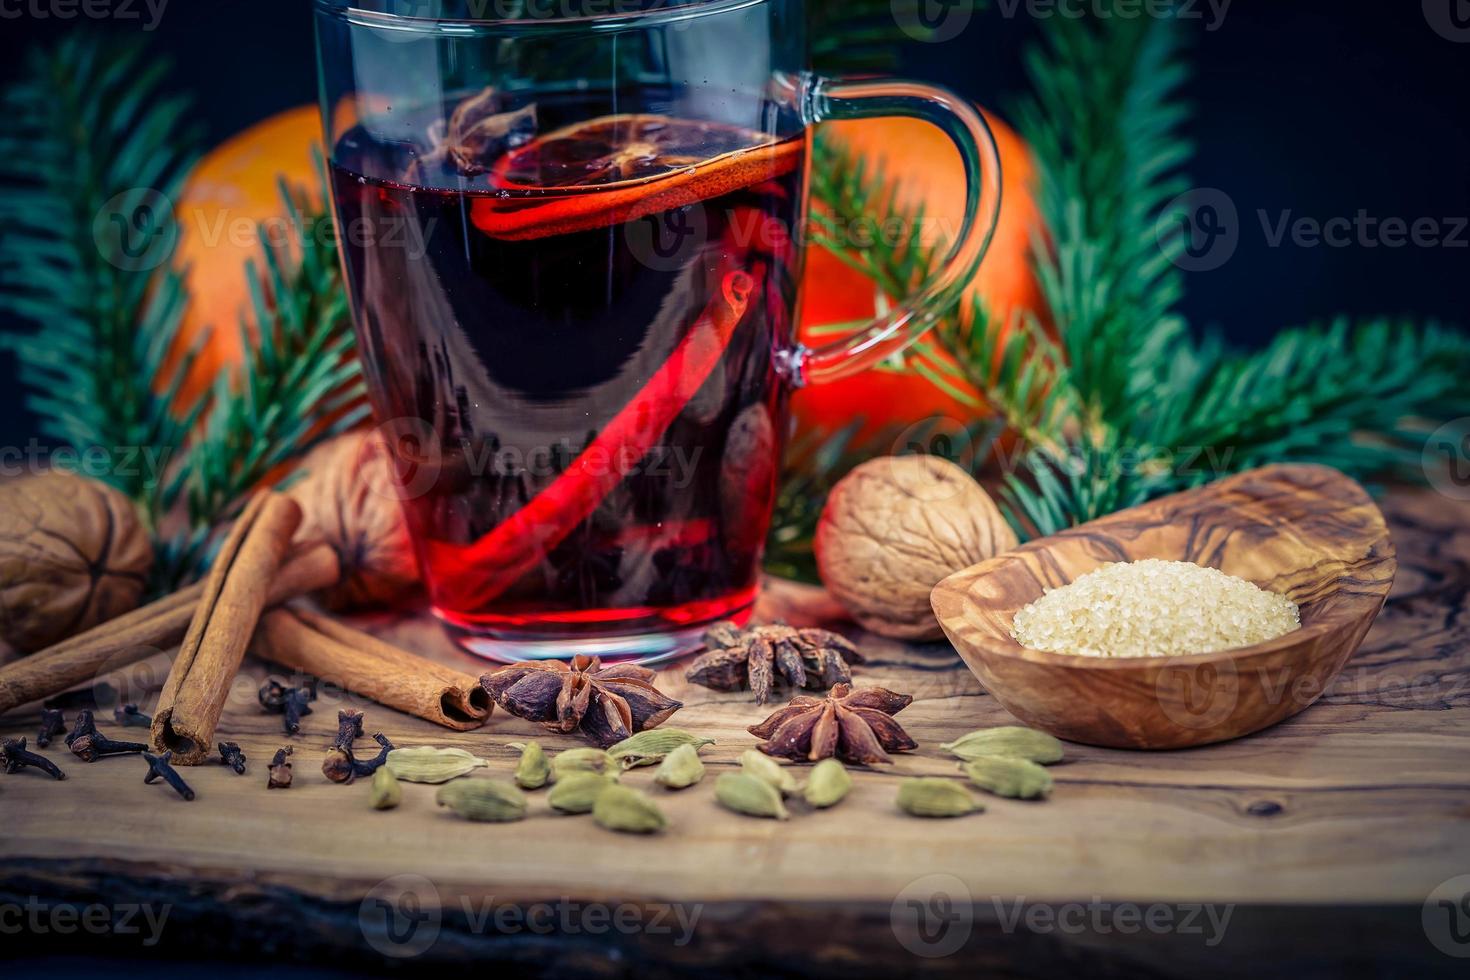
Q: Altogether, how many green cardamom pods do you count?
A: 15